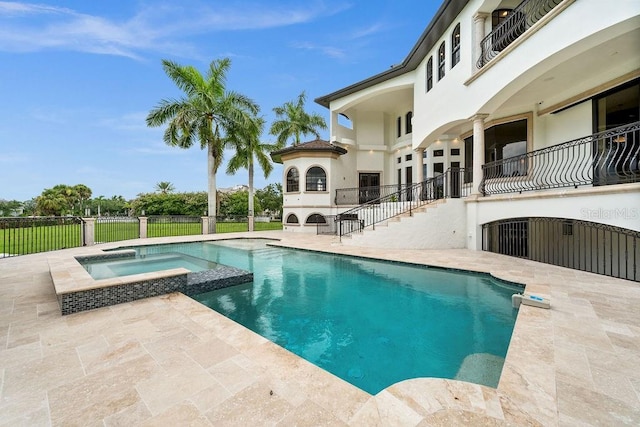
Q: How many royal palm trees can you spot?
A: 3